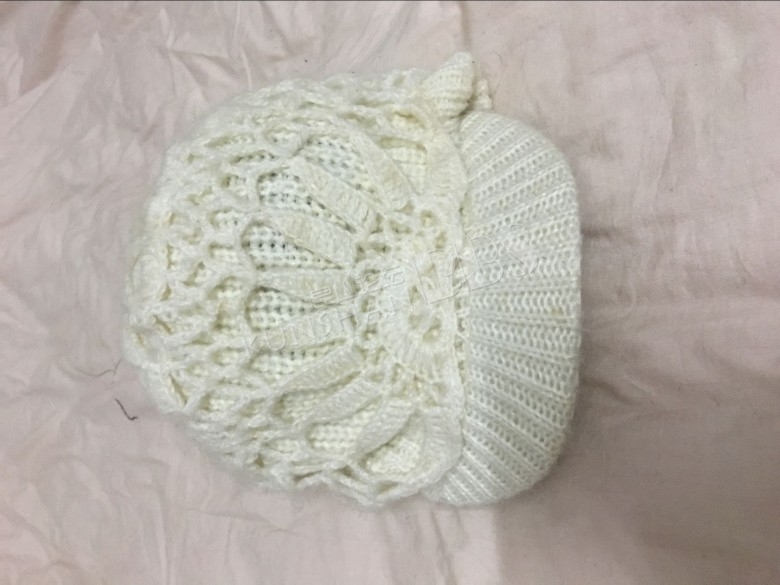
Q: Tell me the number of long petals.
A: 10